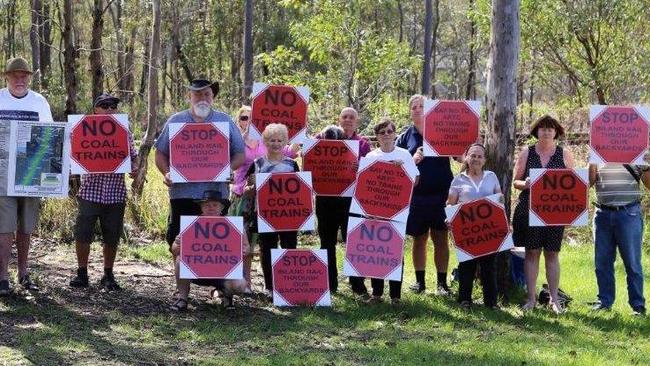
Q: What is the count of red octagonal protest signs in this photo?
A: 13